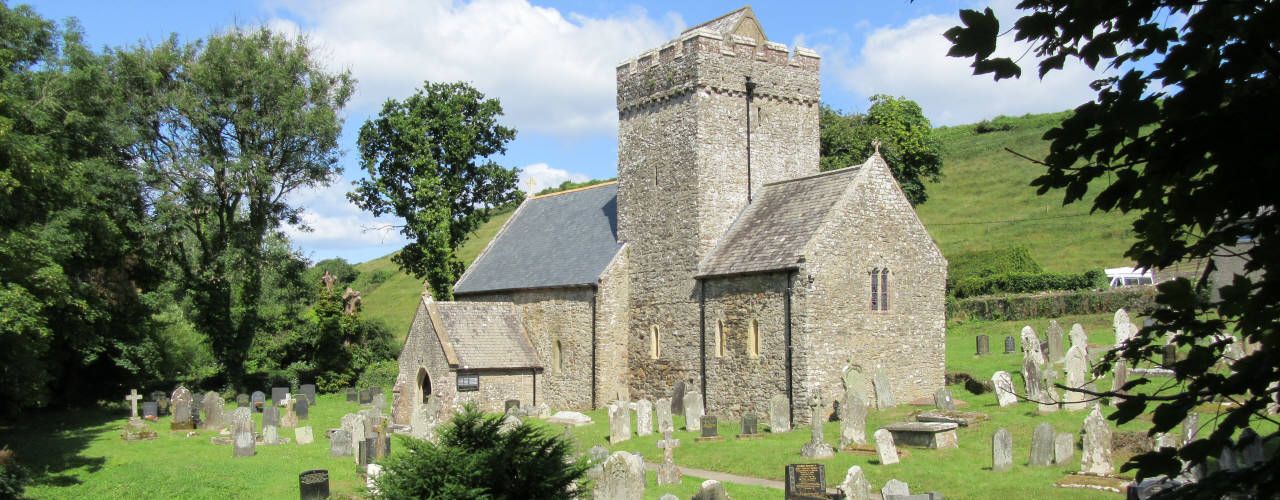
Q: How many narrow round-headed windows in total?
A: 4